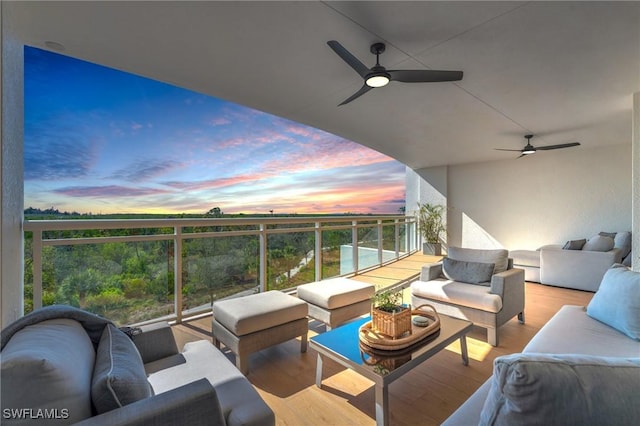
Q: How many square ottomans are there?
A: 2